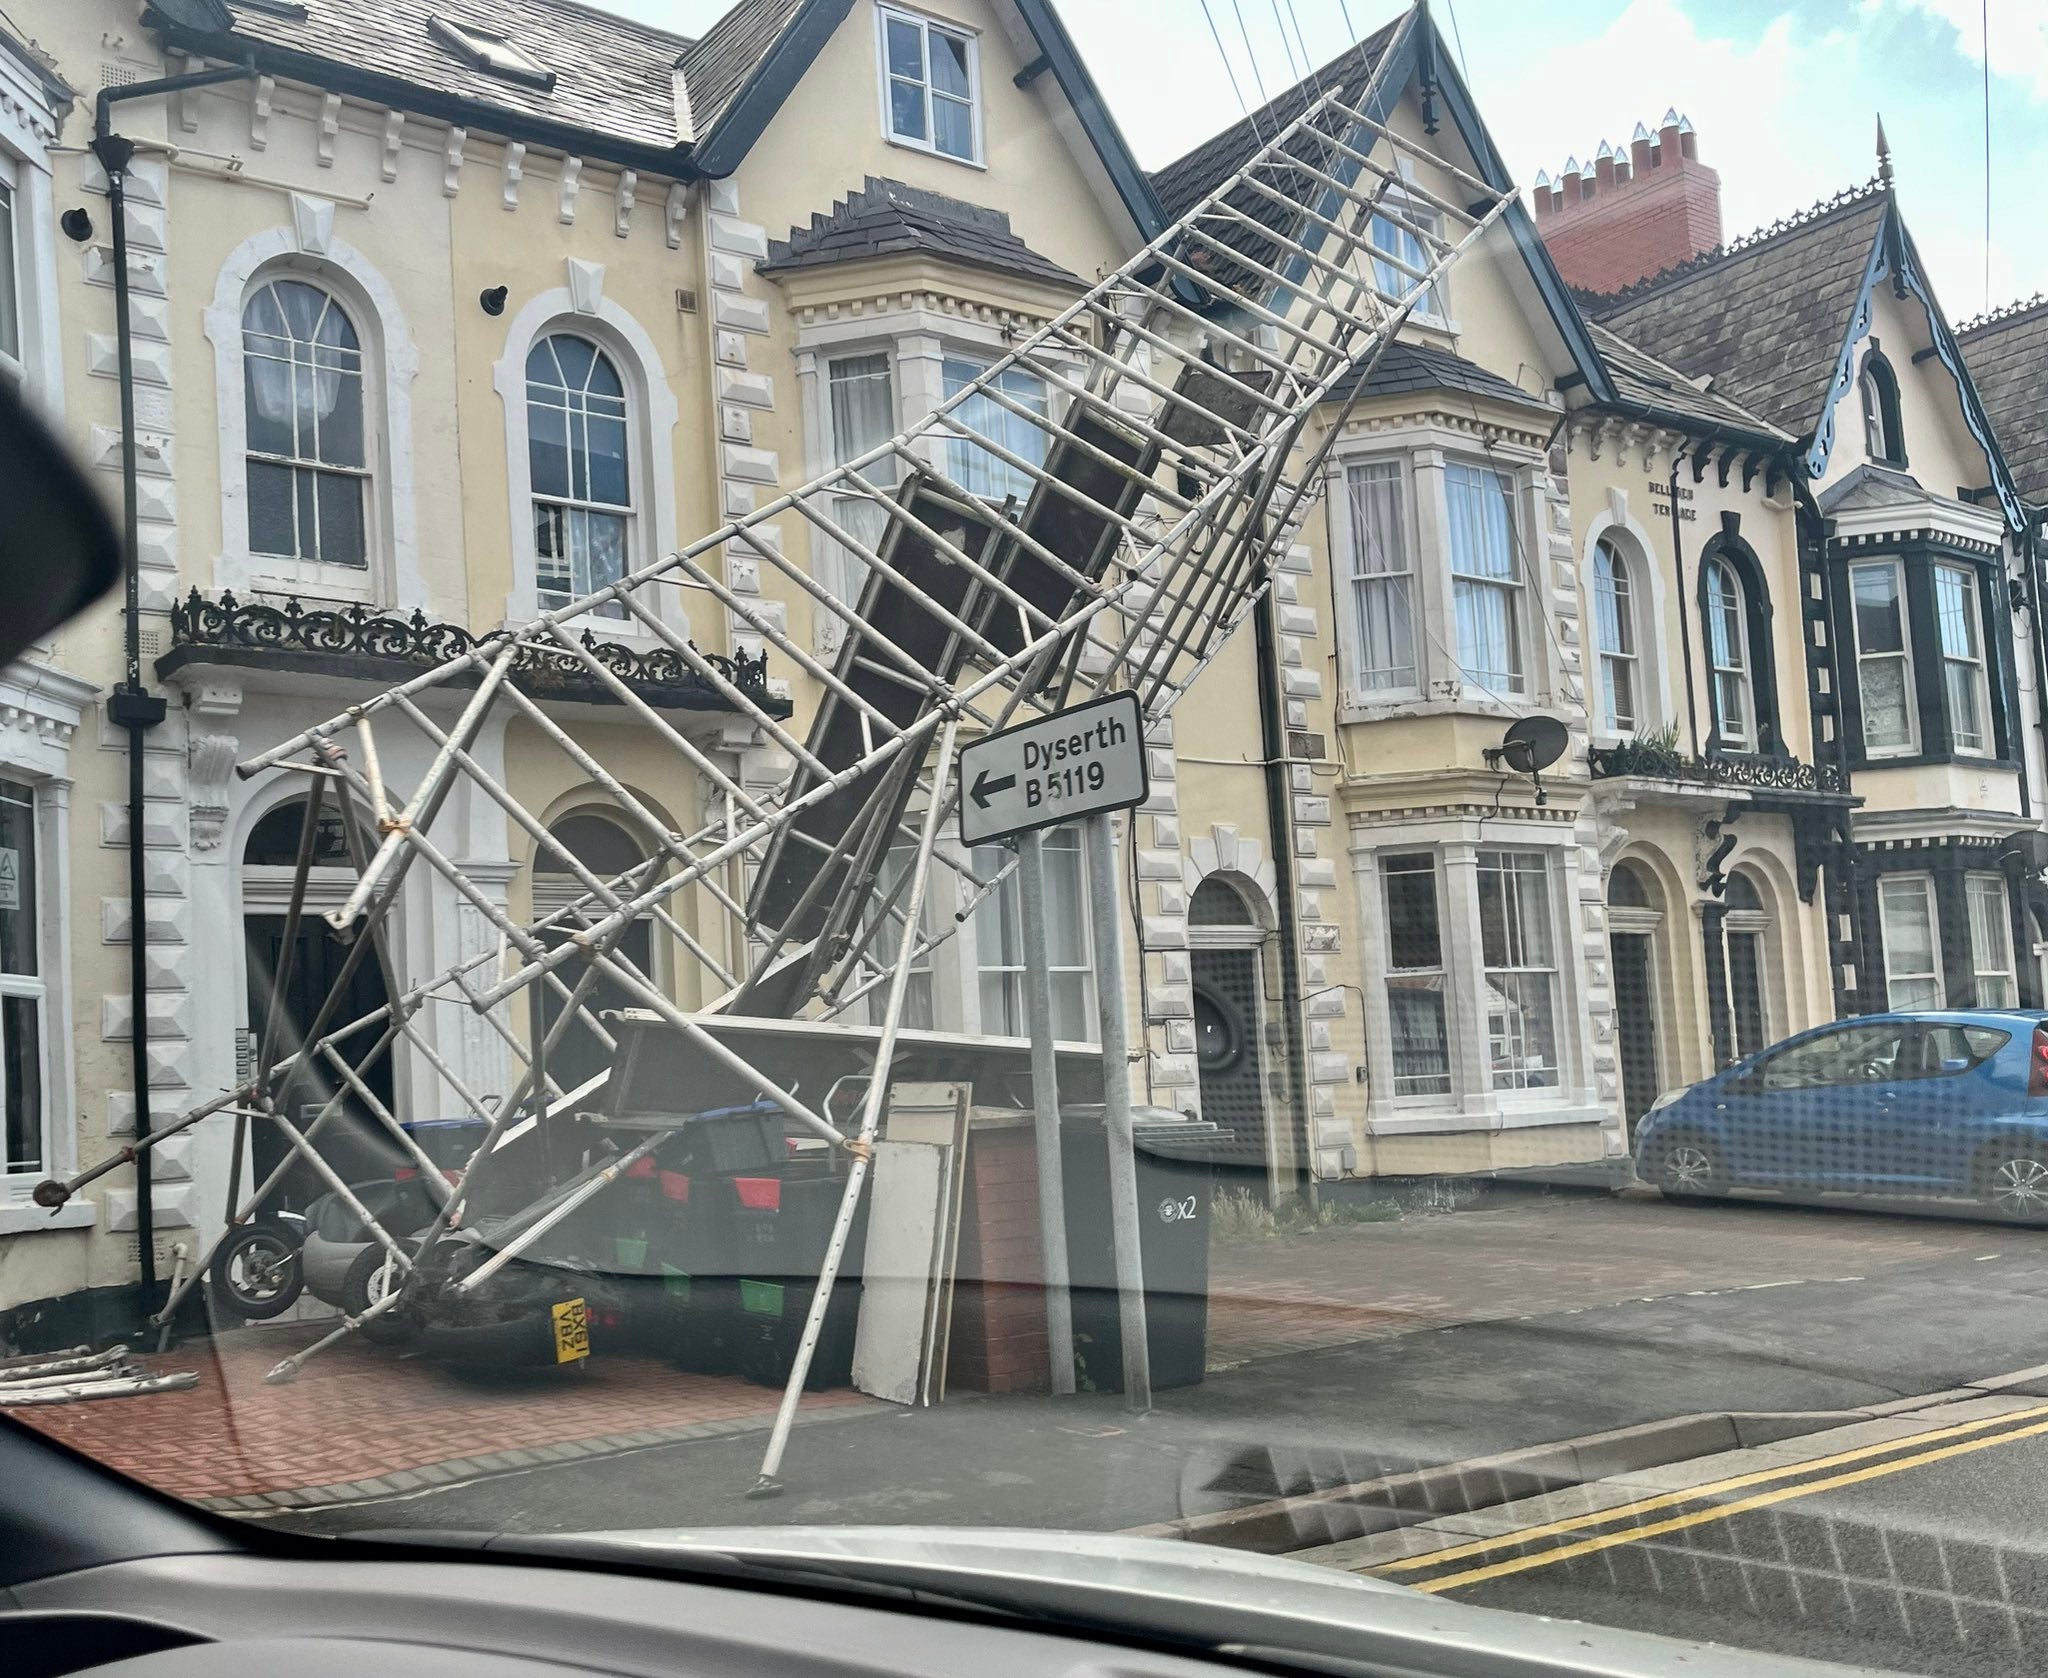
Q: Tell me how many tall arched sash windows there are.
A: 4